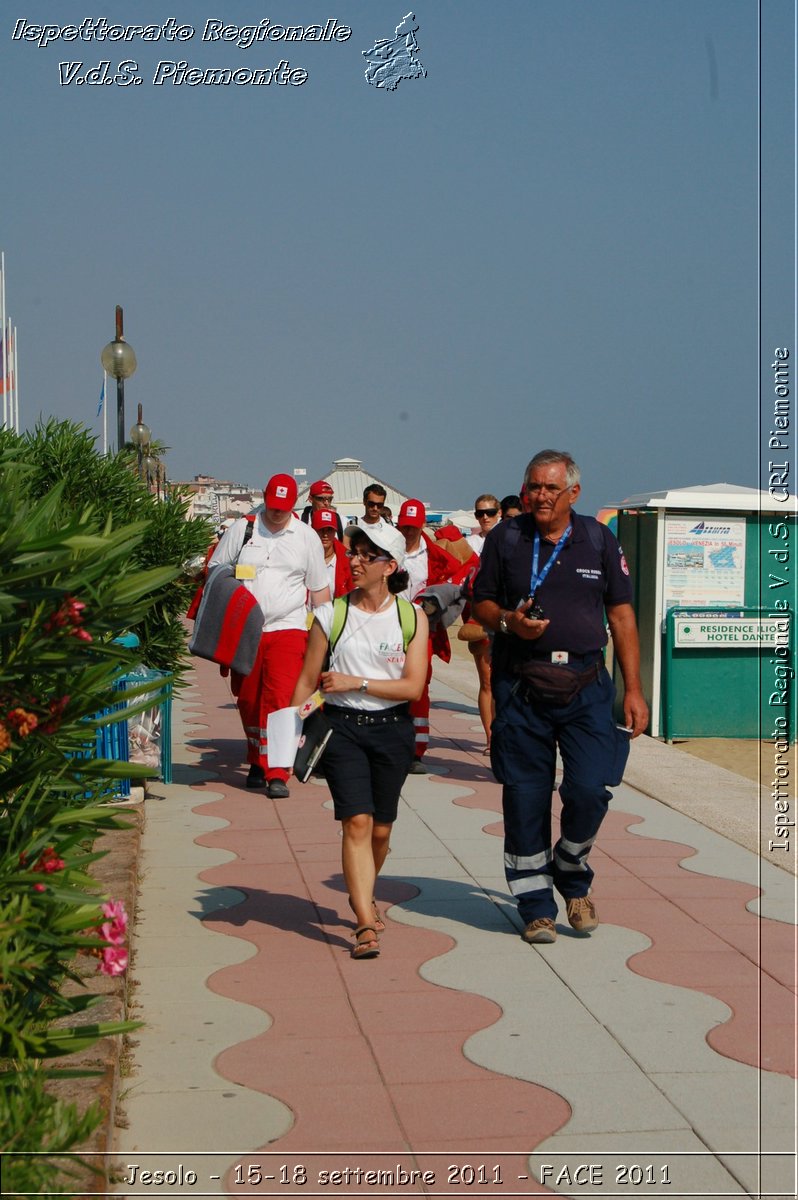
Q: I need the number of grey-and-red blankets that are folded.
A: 1